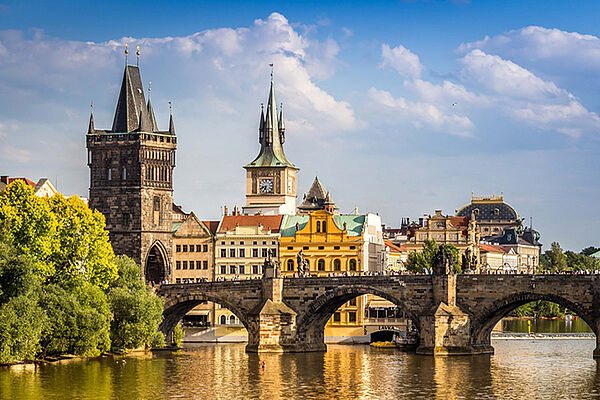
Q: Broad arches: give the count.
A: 3